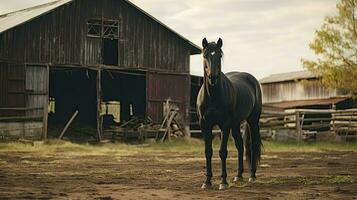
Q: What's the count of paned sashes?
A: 2